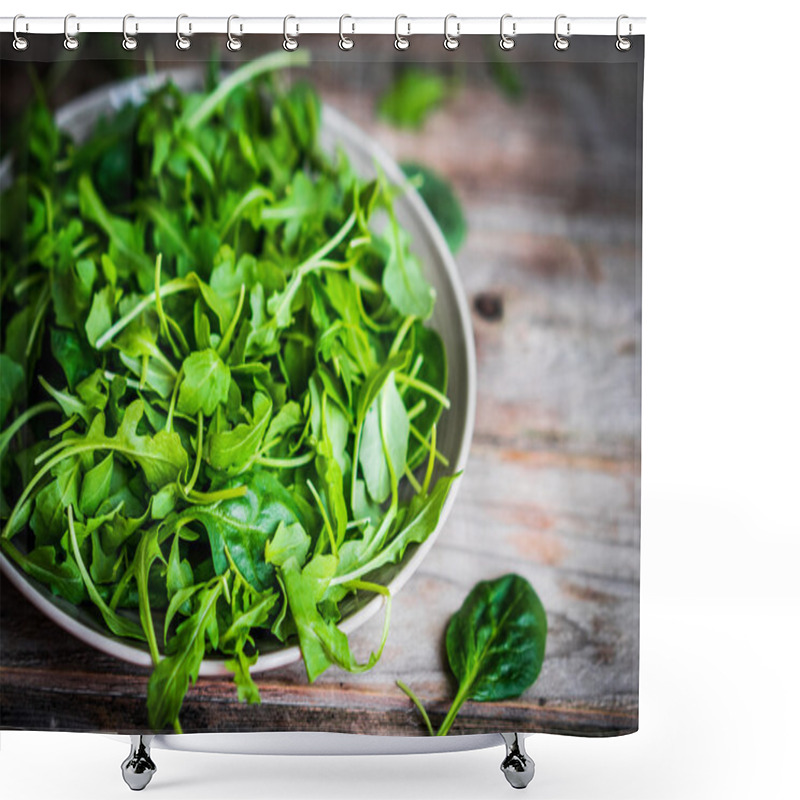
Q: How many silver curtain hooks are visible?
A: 12